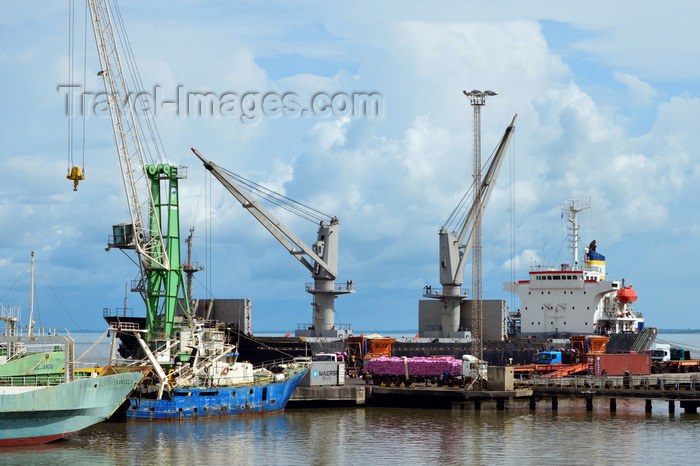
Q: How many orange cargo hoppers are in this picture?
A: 2